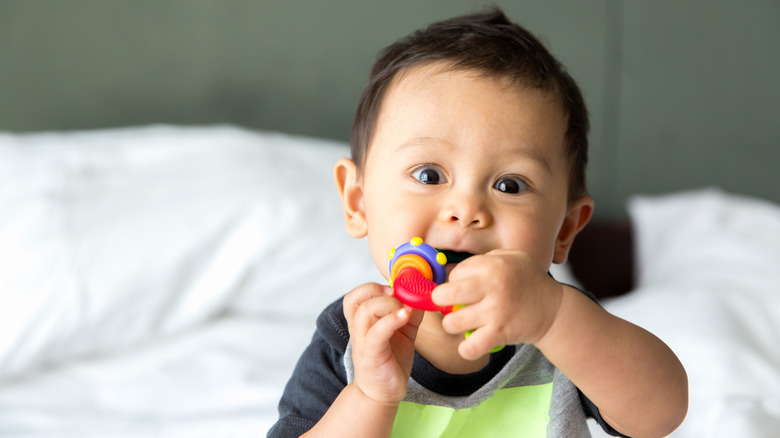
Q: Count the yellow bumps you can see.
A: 4